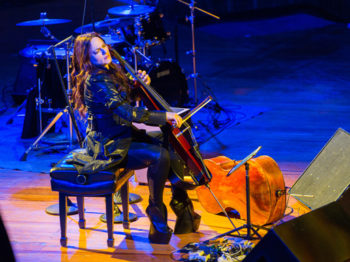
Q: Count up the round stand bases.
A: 3